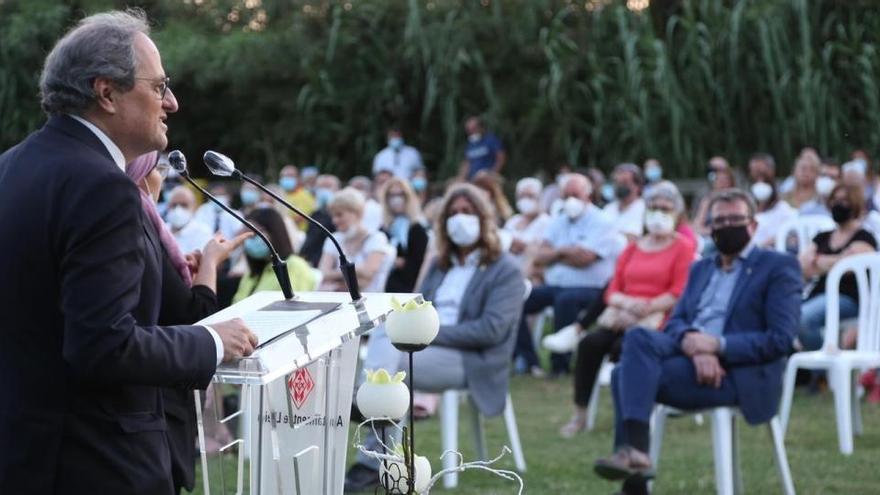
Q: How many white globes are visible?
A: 3